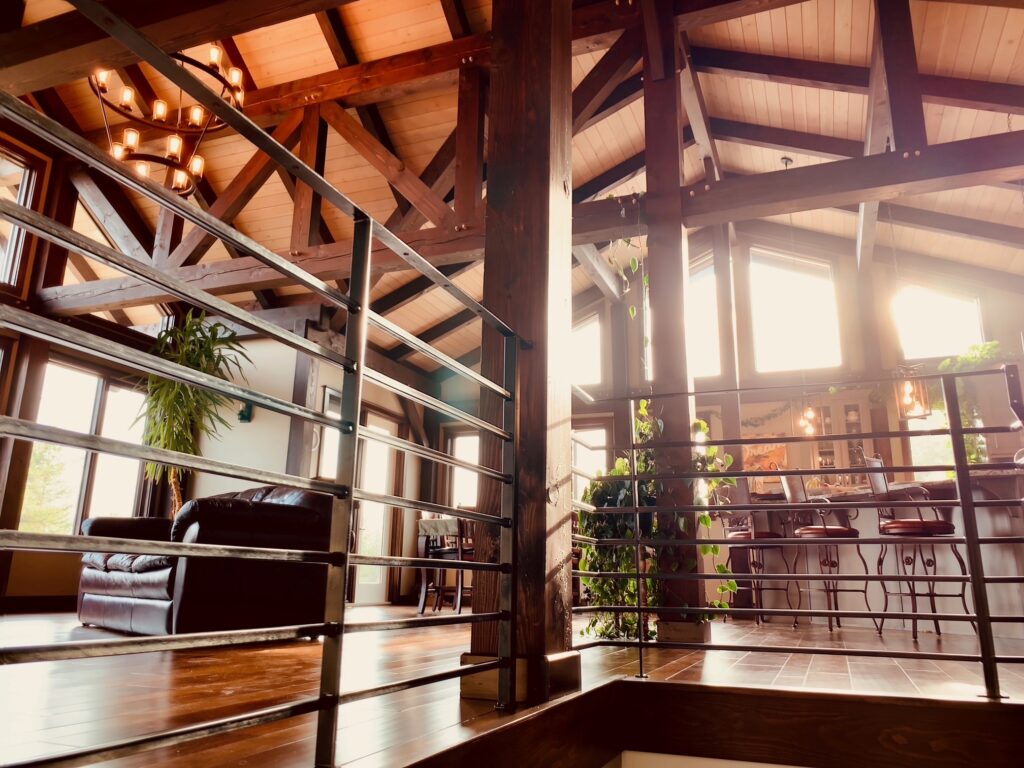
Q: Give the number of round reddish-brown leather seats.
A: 3